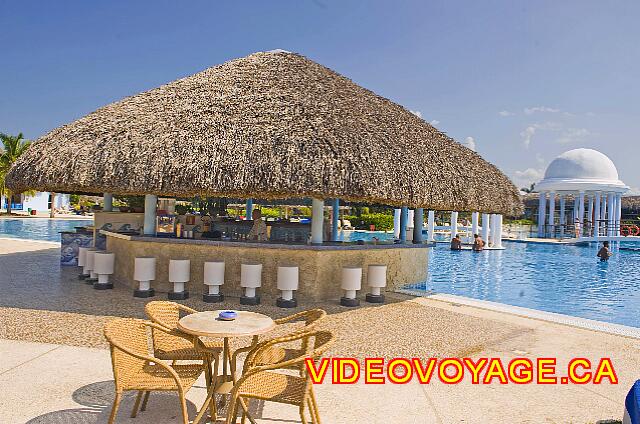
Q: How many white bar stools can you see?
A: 10